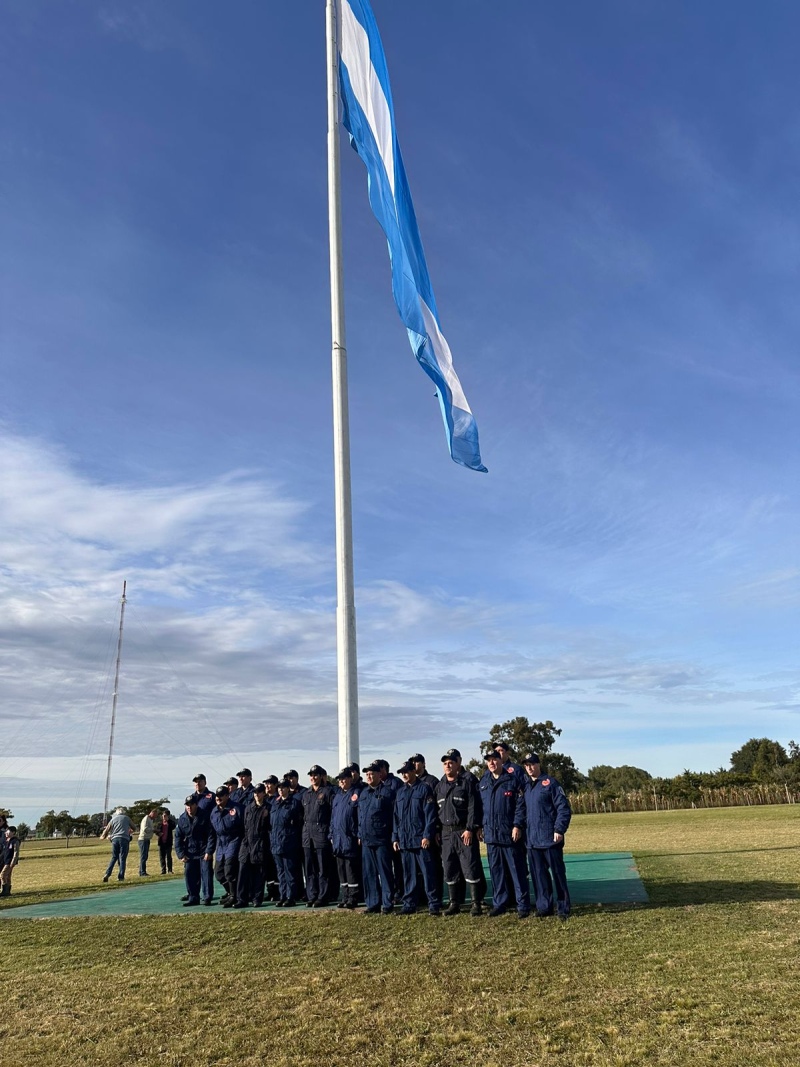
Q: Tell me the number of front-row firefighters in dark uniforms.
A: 11